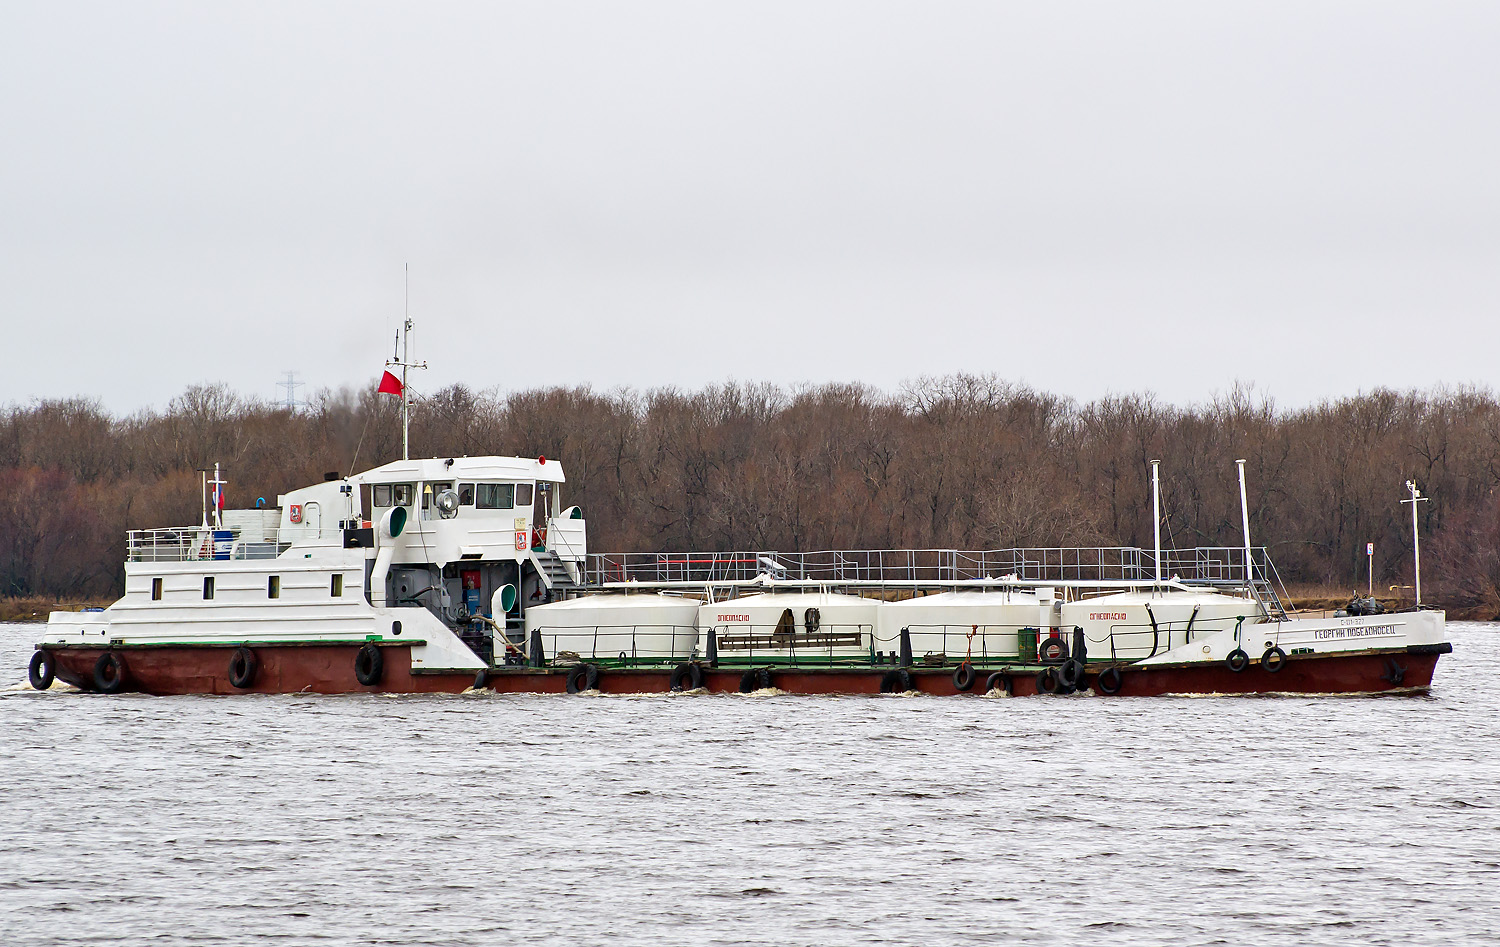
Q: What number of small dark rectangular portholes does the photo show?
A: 4